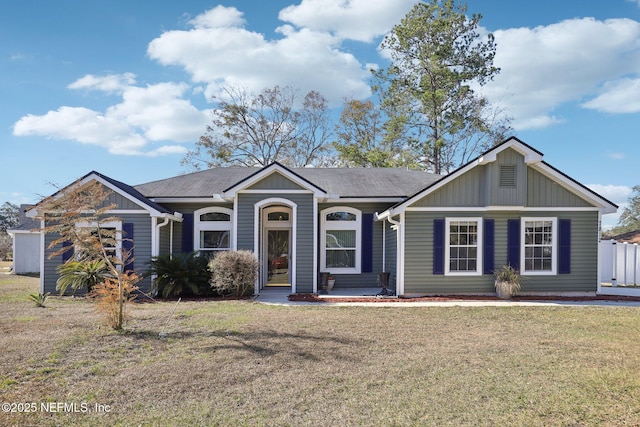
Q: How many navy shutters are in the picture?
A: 8